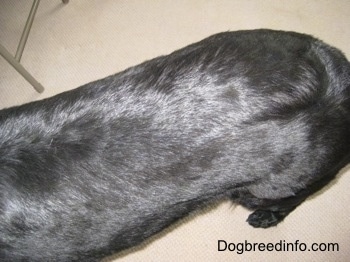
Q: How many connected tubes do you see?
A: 2